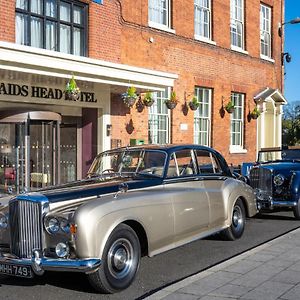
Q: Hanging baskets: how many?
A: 7